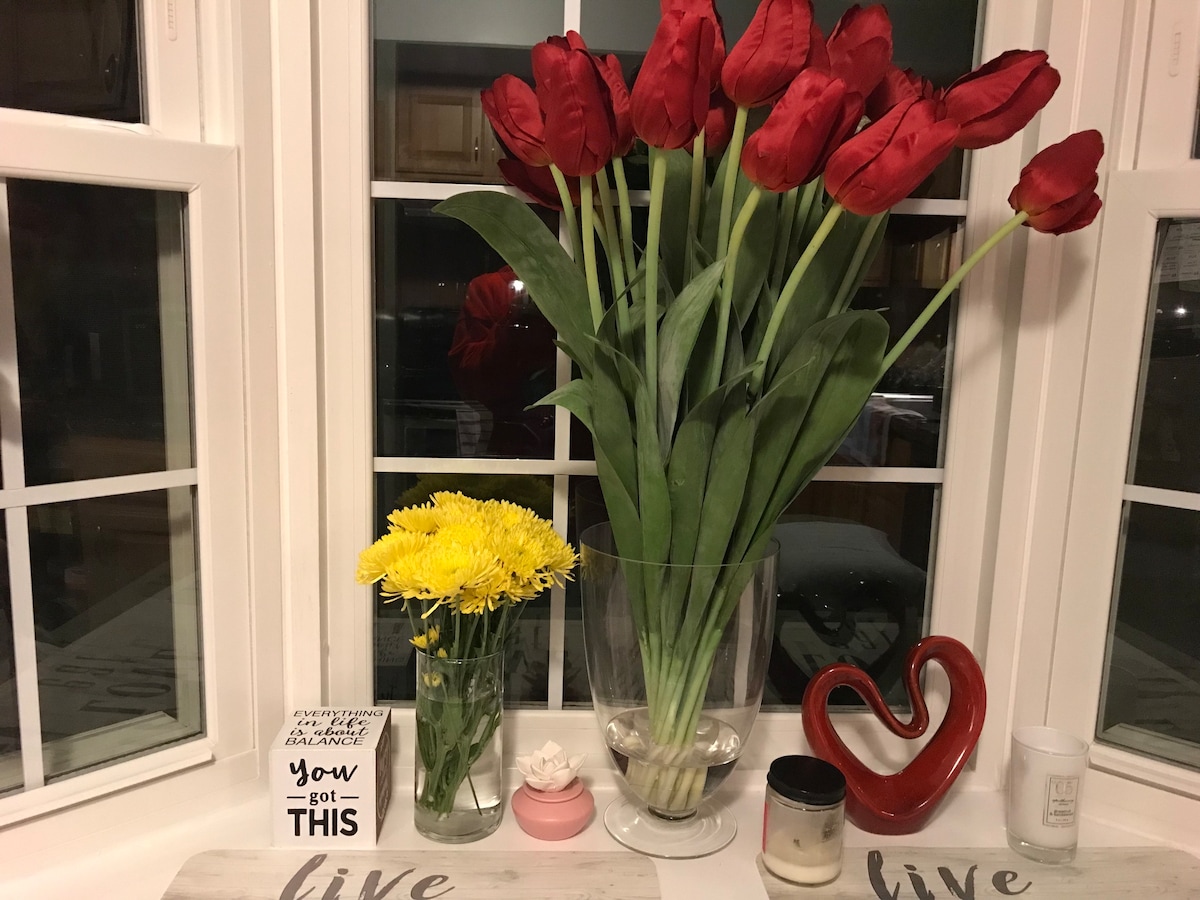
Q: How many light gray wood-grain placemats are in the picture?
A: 2